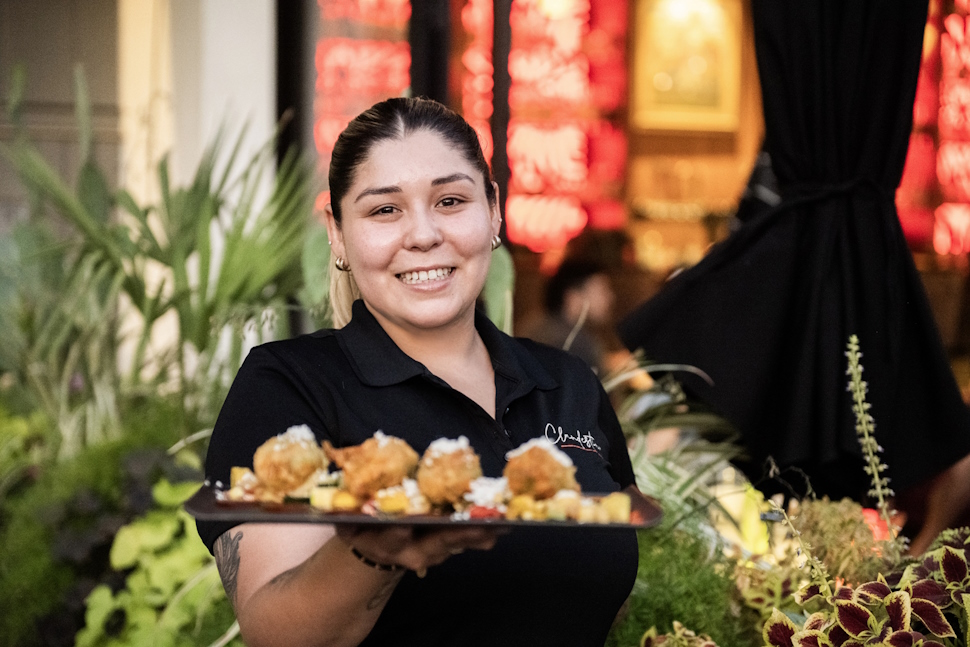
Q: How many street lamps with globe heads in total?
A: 0